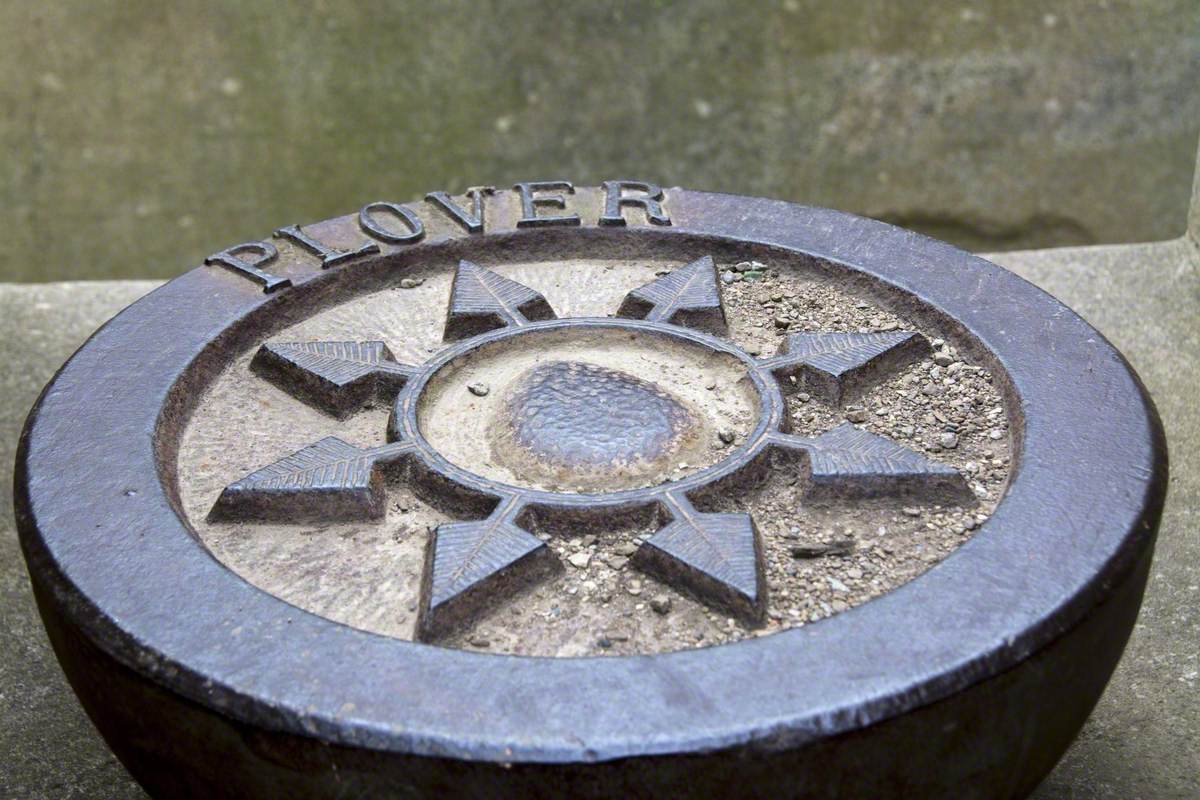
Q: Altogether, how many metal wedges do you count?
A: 8